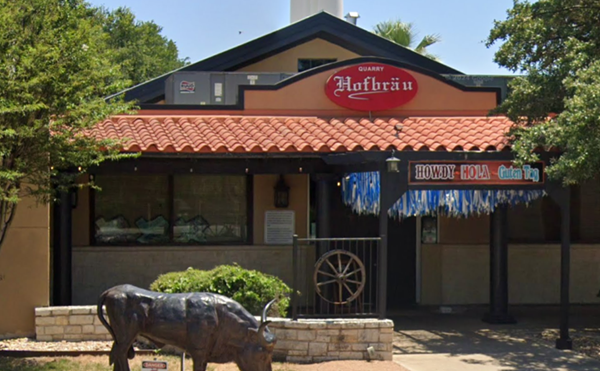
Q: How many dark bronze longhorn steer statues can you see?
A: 1